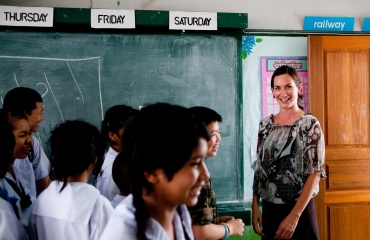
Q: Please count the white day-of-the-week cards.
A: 3